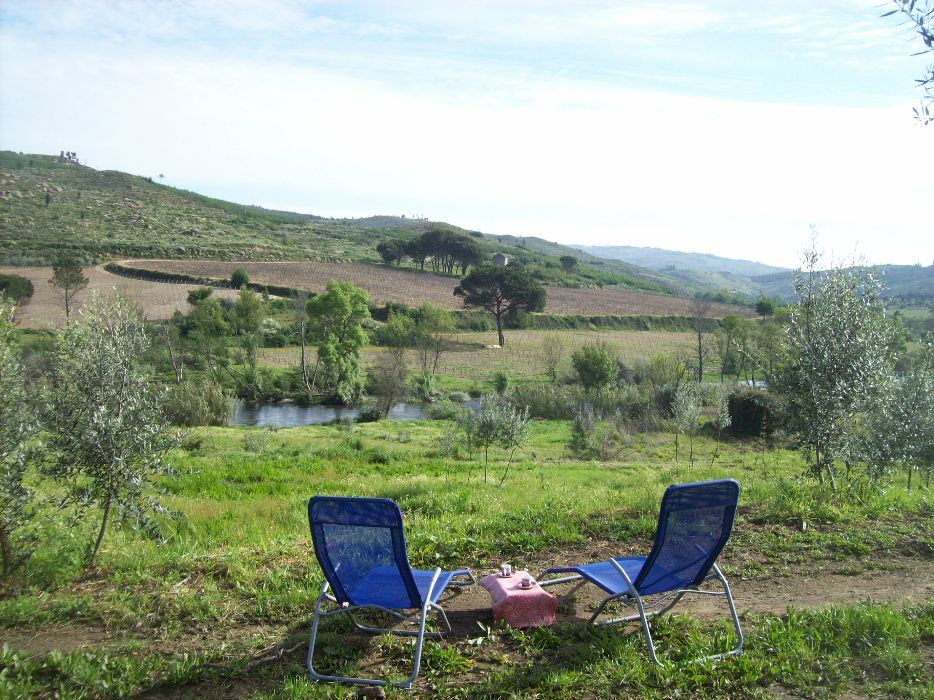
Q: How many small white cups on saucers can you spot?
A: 2